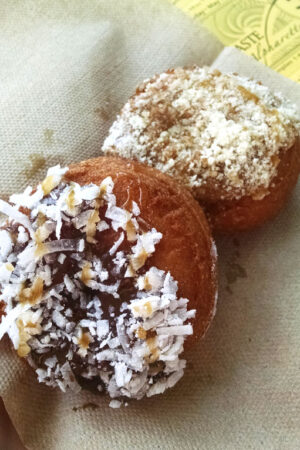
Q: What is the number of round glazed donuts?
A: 2